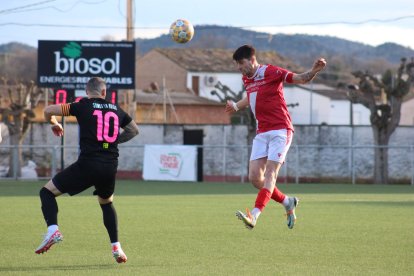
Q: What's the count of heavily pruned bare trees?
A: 3